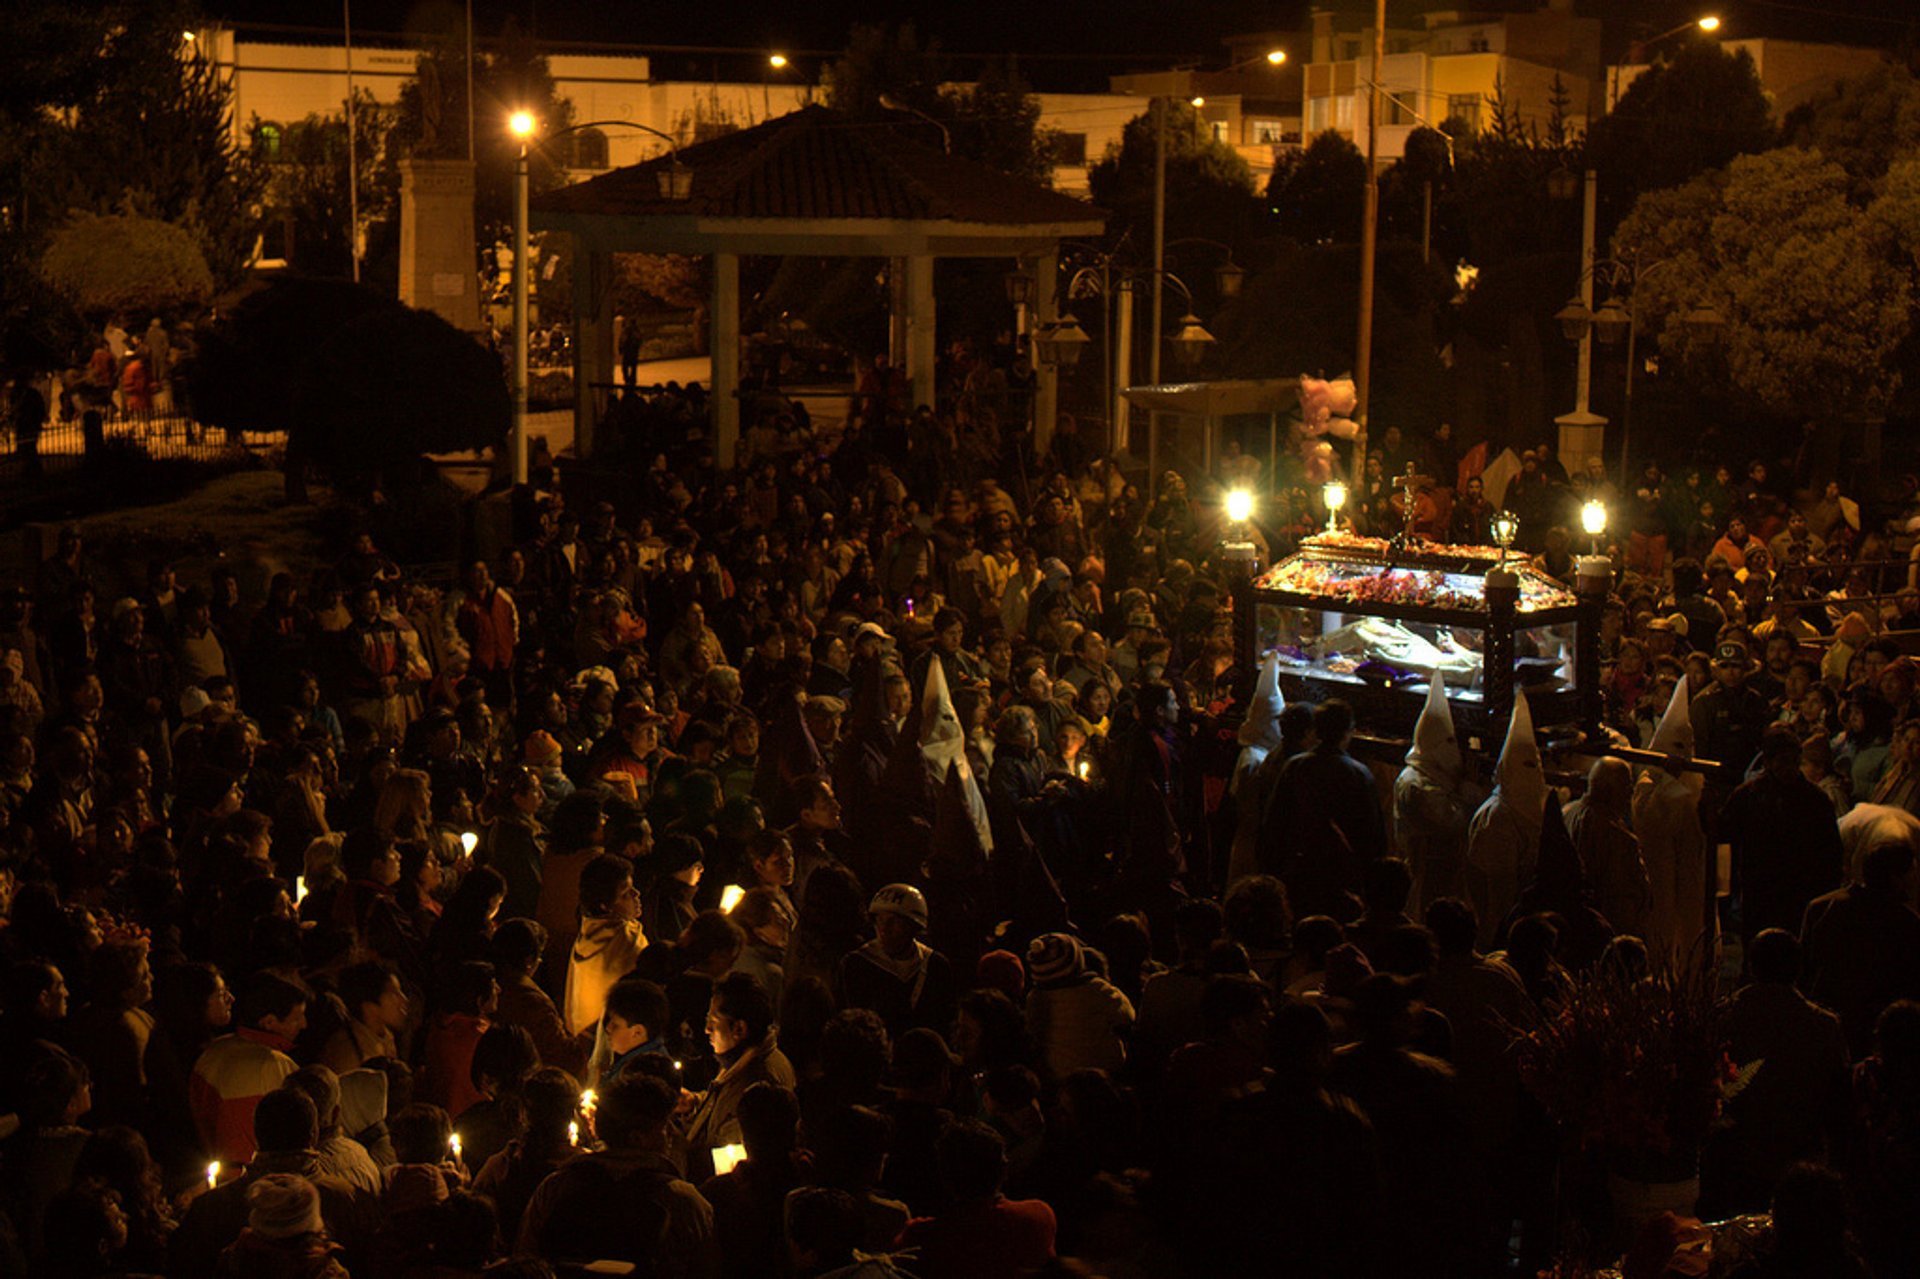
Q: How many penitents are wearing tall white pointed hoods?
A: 5